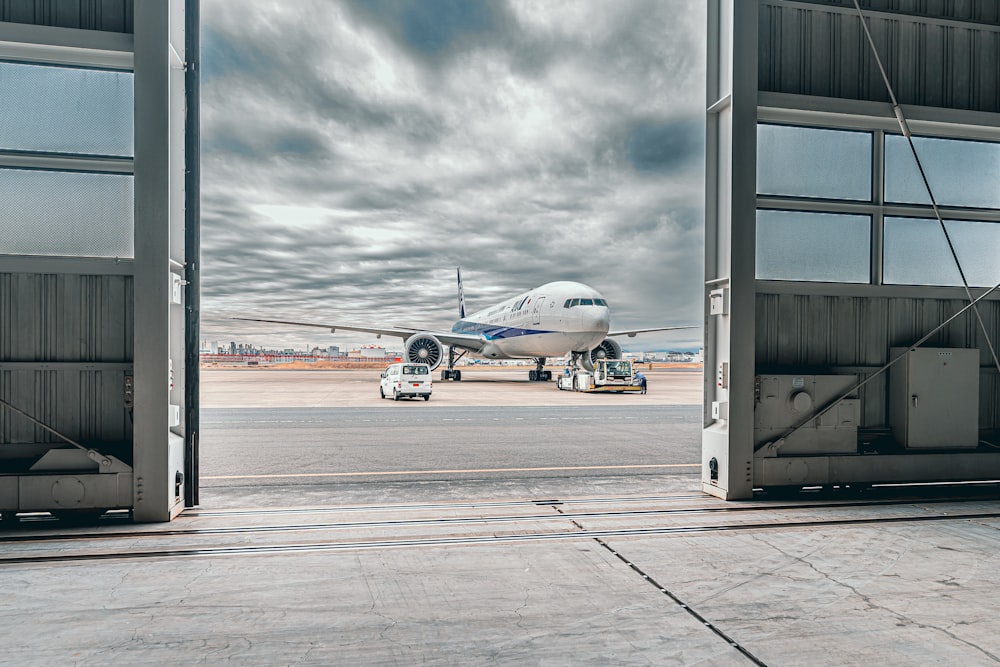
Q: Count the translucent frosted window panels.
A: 6